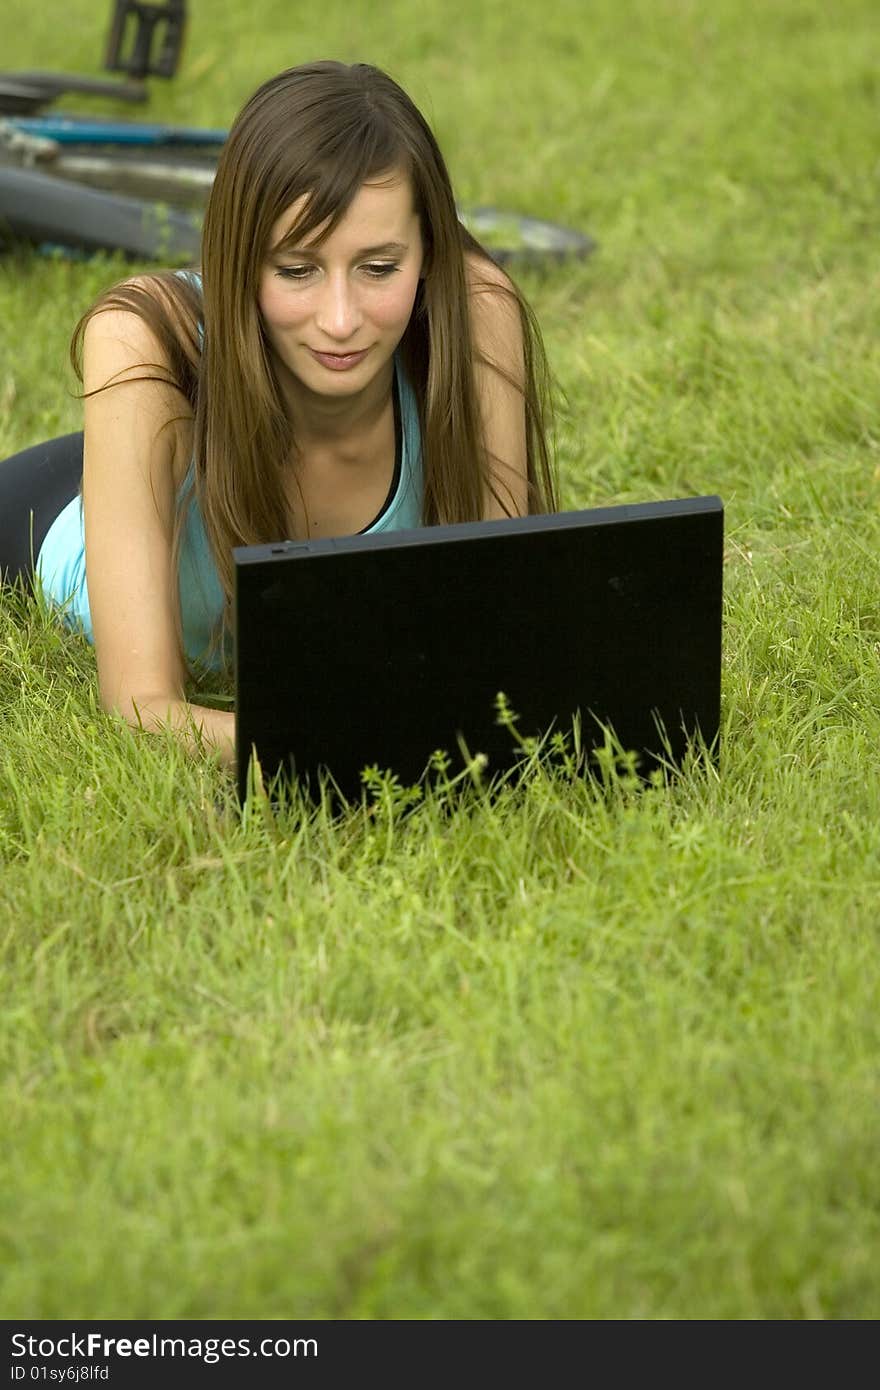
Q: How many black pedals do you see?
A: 1